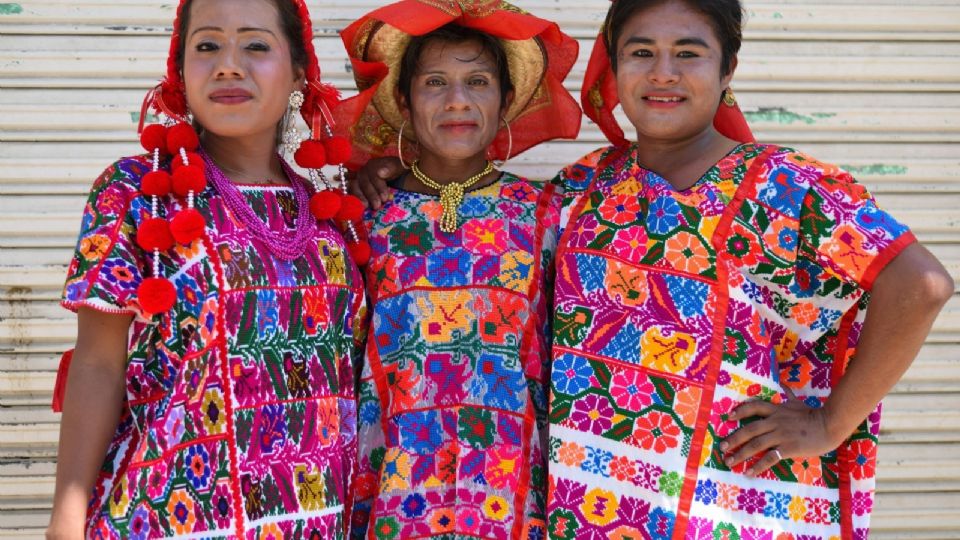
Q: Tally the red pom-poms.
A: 13